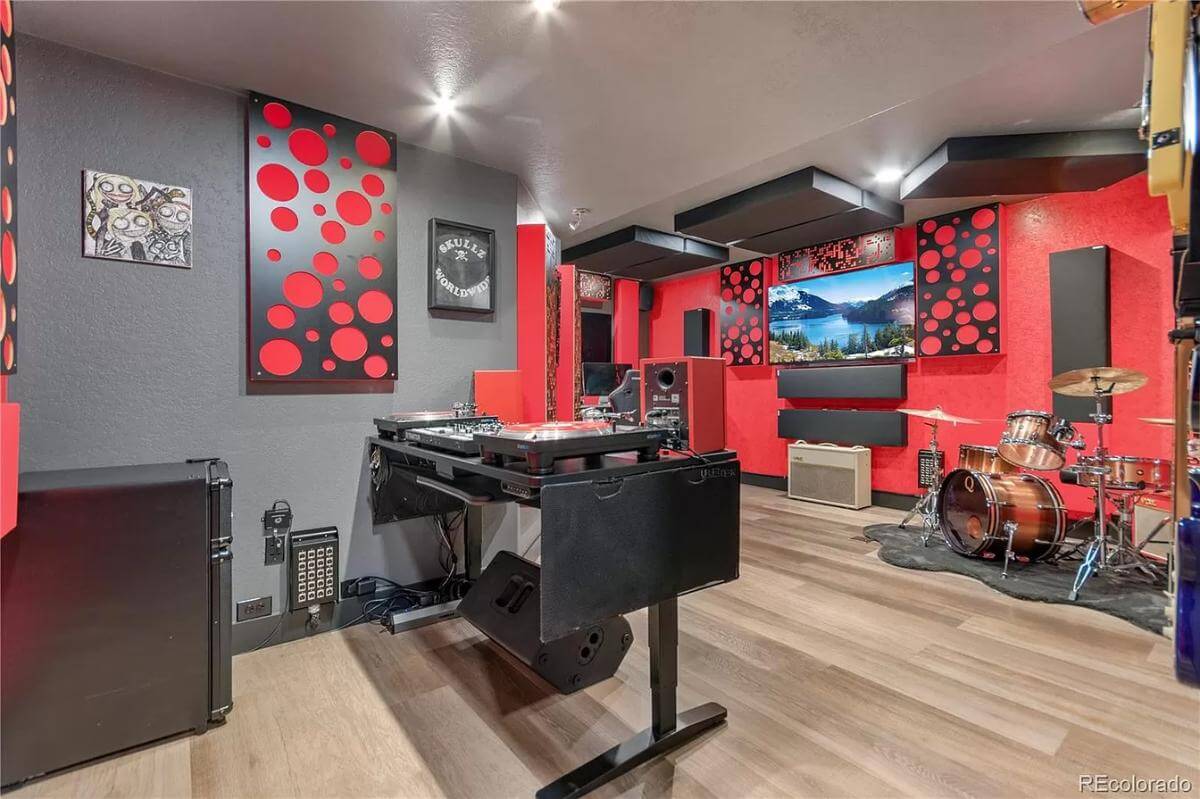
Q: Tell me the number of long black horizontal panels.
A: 2